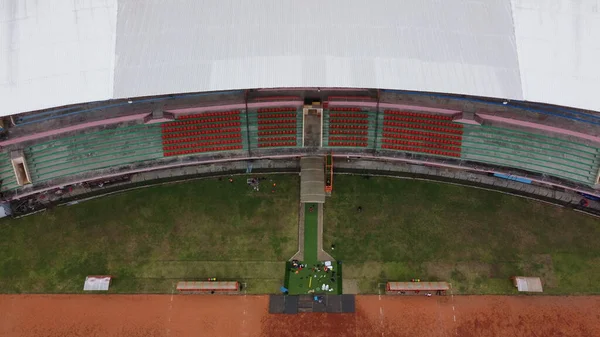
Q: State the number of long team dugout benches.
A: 2